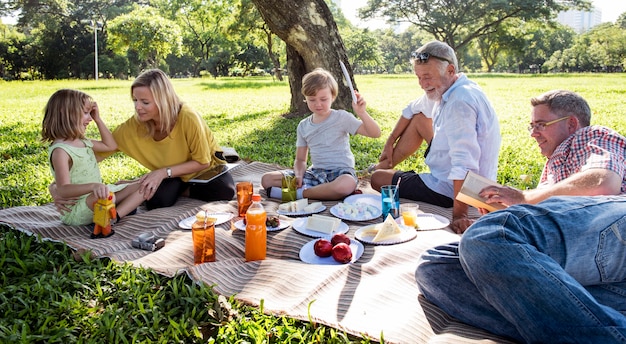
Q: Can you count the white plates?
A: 9